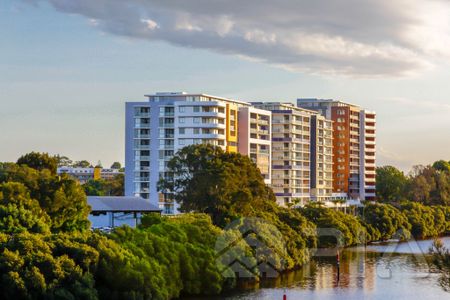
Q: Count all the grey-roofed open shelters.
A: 1